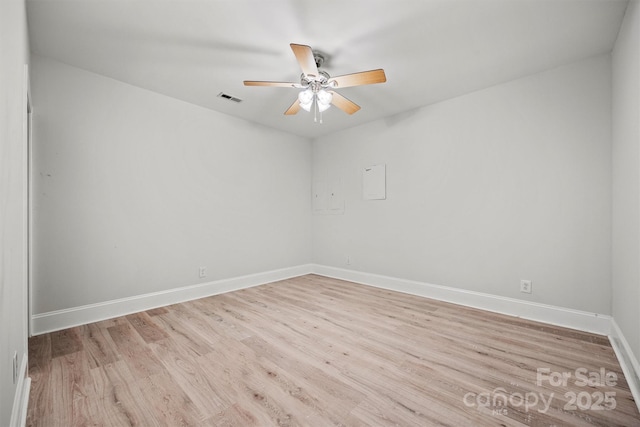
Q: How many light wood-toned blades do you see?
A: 5